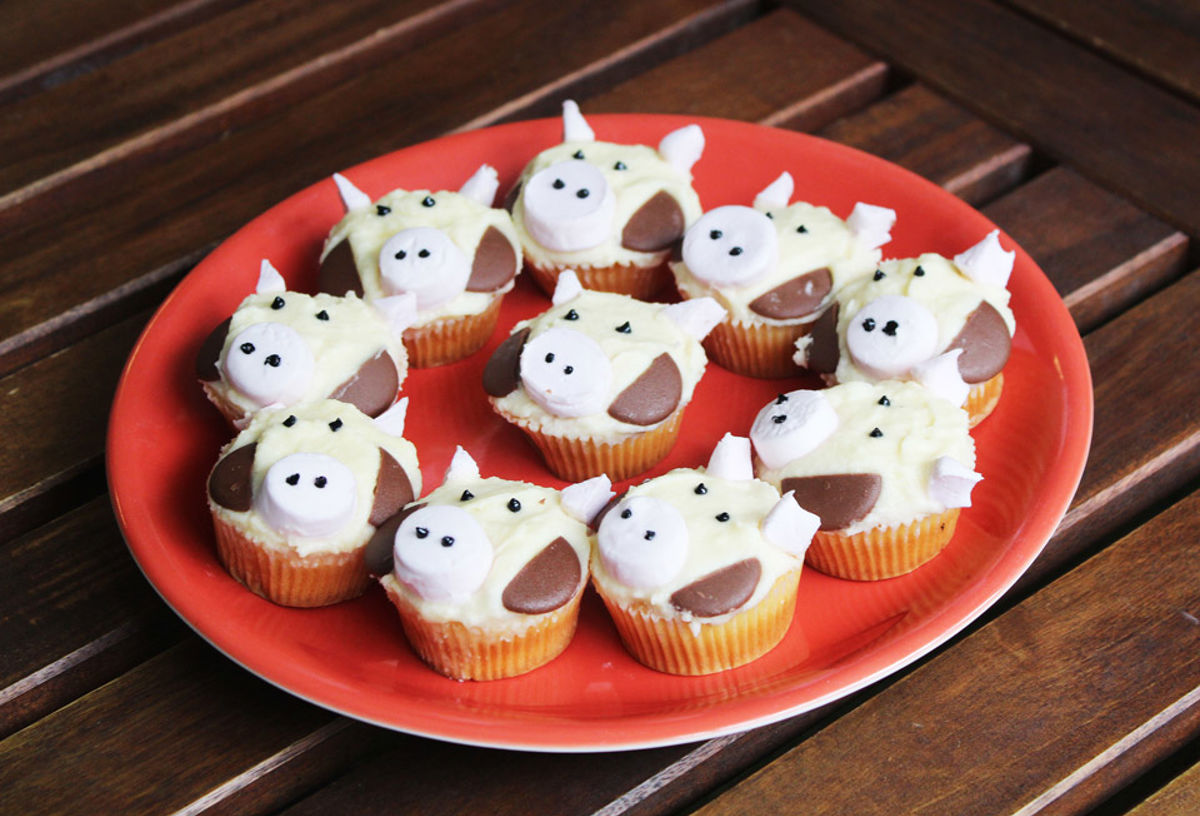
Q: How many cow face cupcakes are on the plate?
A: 10